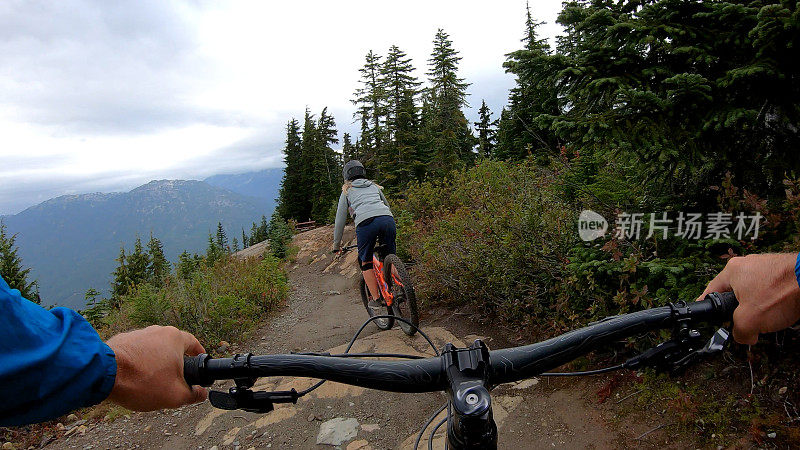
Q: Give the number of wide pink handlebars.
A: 0